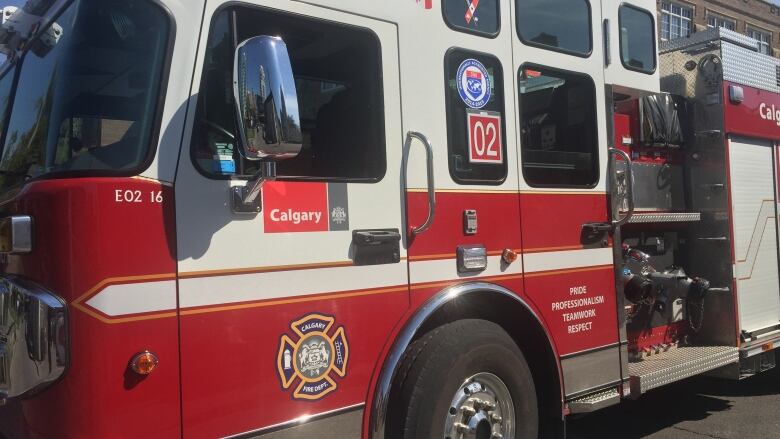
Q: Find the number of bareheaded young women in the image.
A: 0